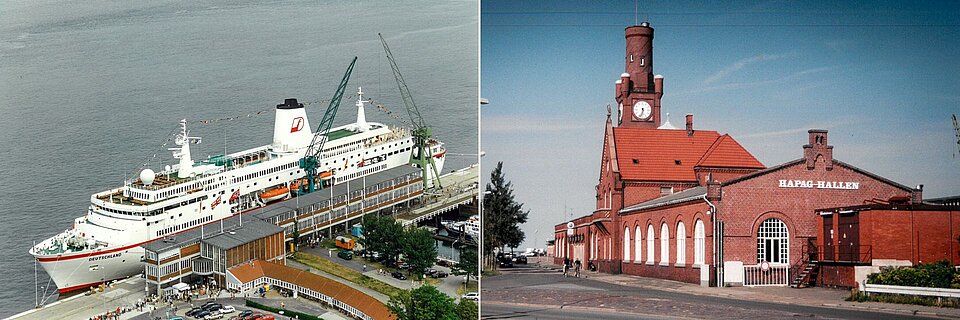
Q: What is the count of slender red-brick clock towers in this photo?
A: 1